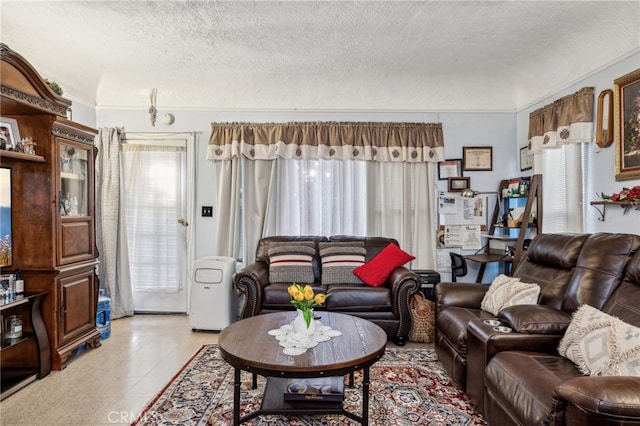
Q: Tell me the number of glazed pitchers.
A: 1